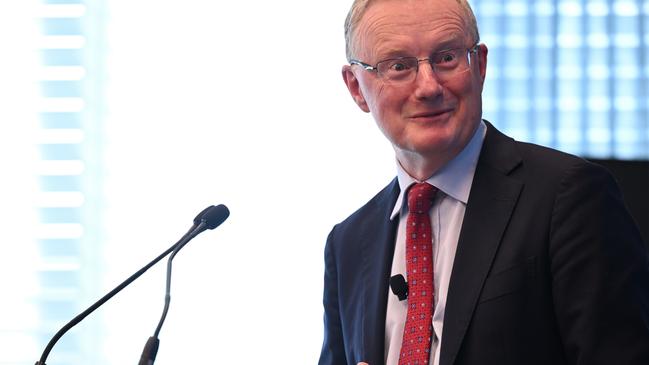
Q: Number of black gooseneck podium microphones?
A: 2